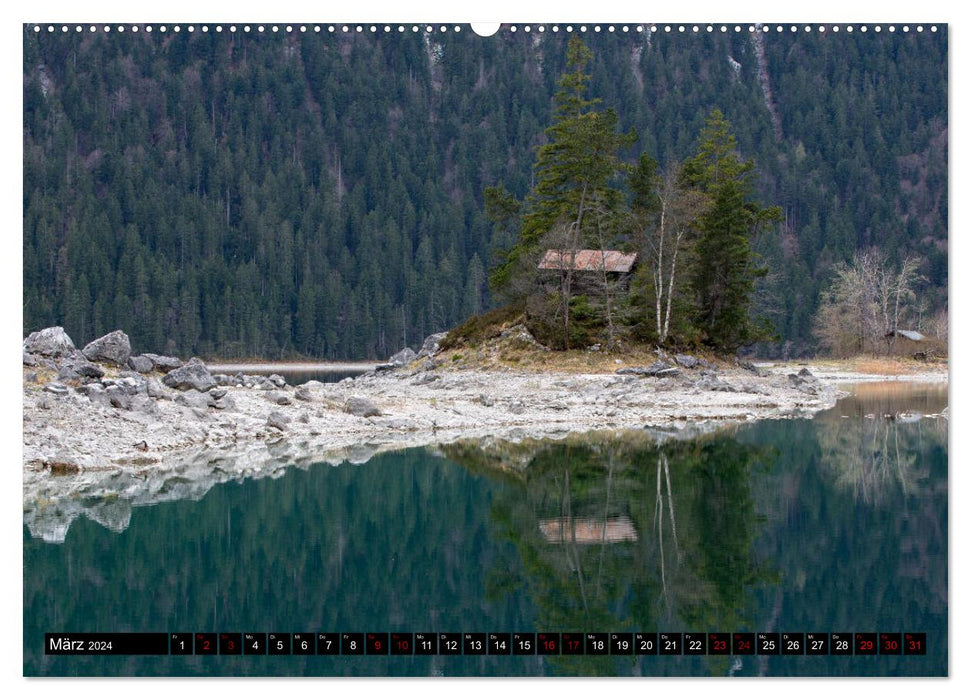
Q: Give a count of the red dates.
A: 11